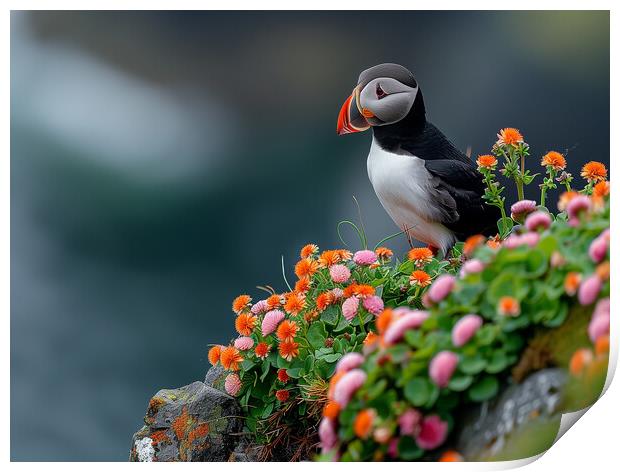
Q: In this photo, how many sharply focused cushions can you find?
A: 0